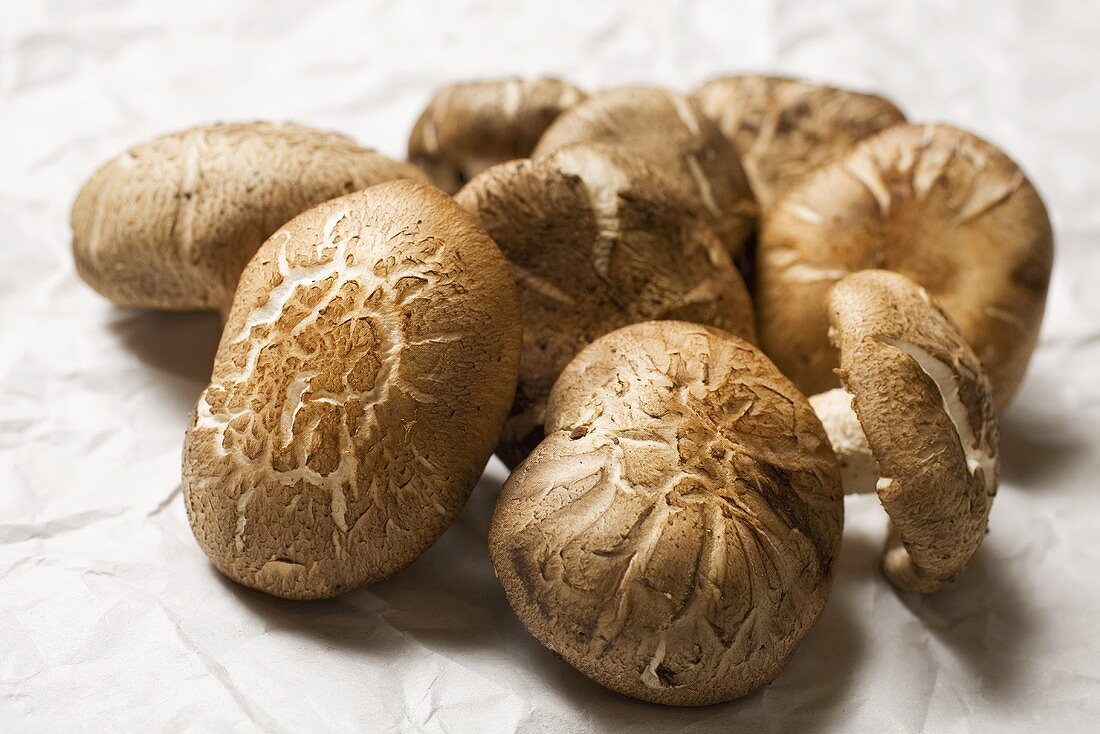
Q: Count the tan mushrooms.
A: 9